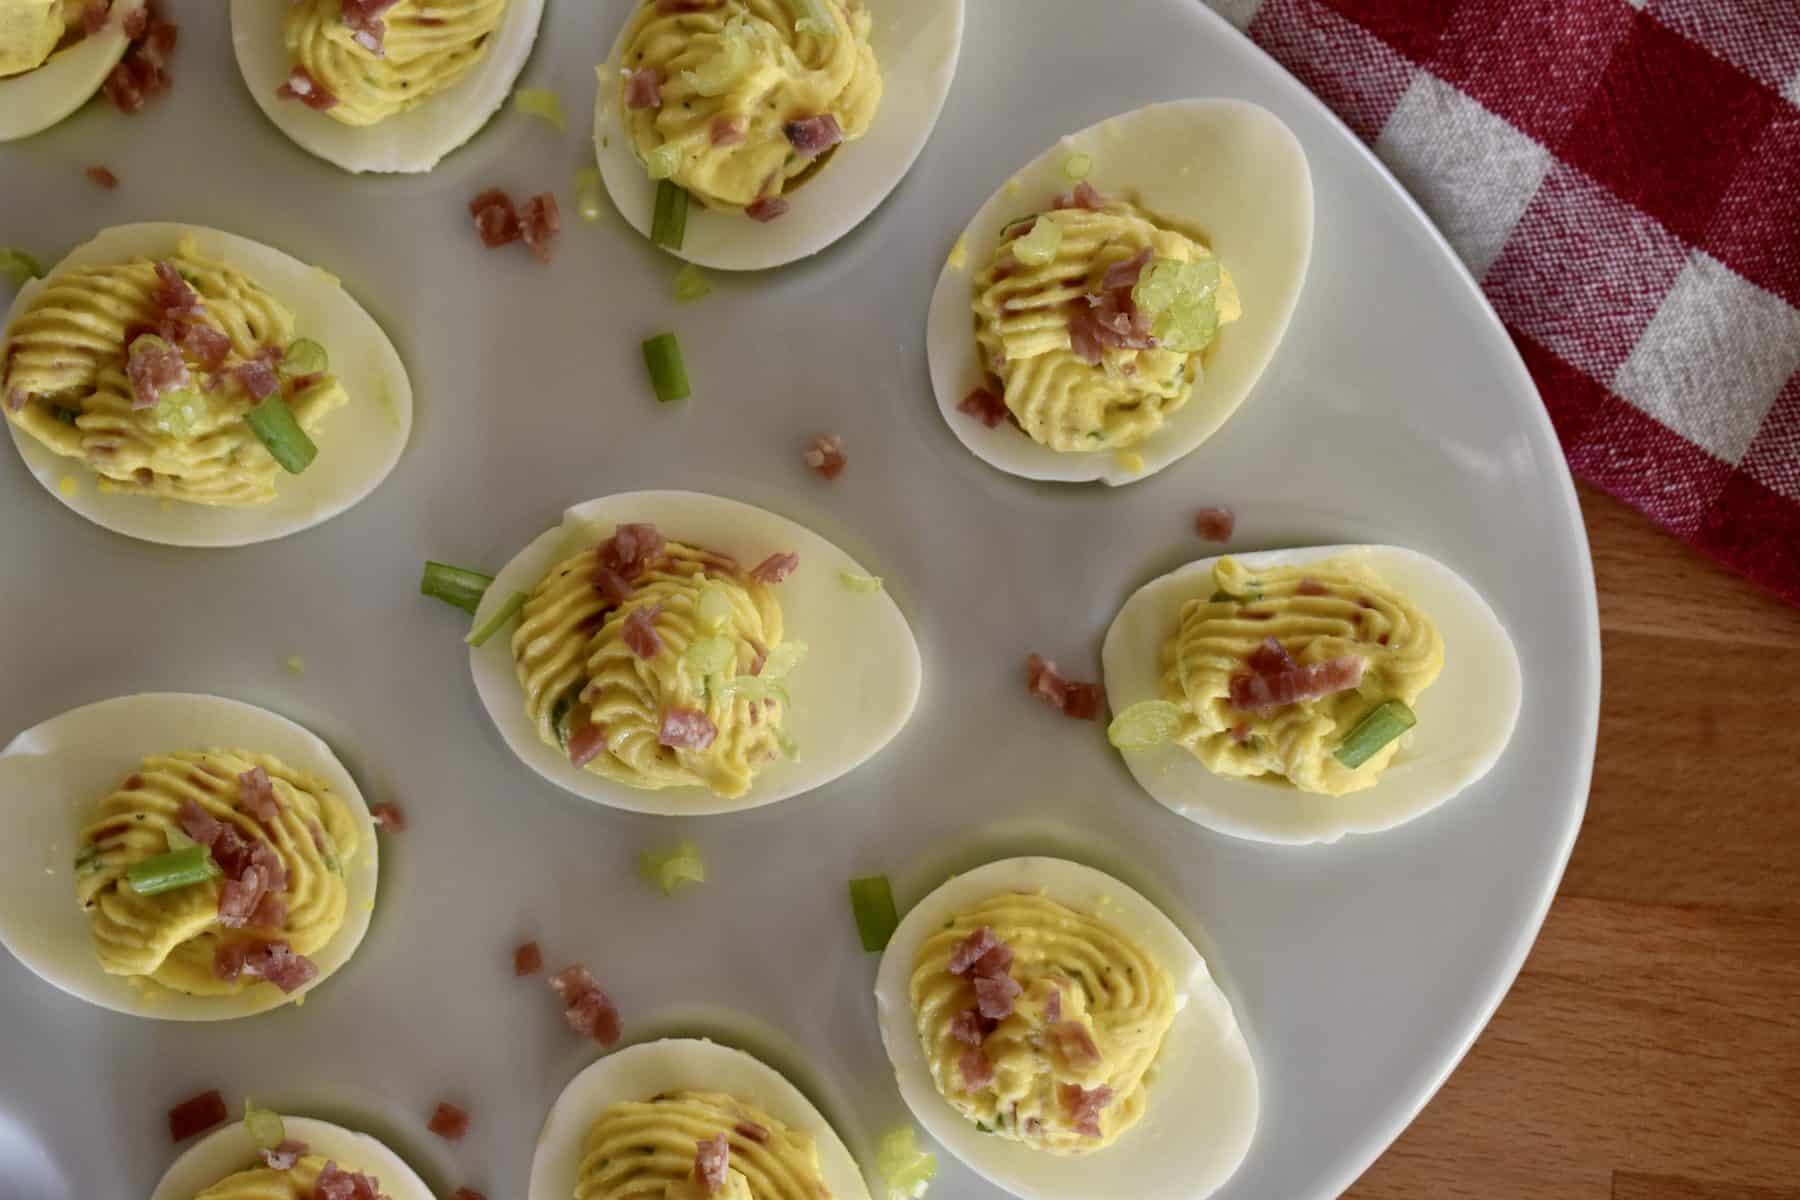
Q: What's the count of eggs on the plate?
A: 11